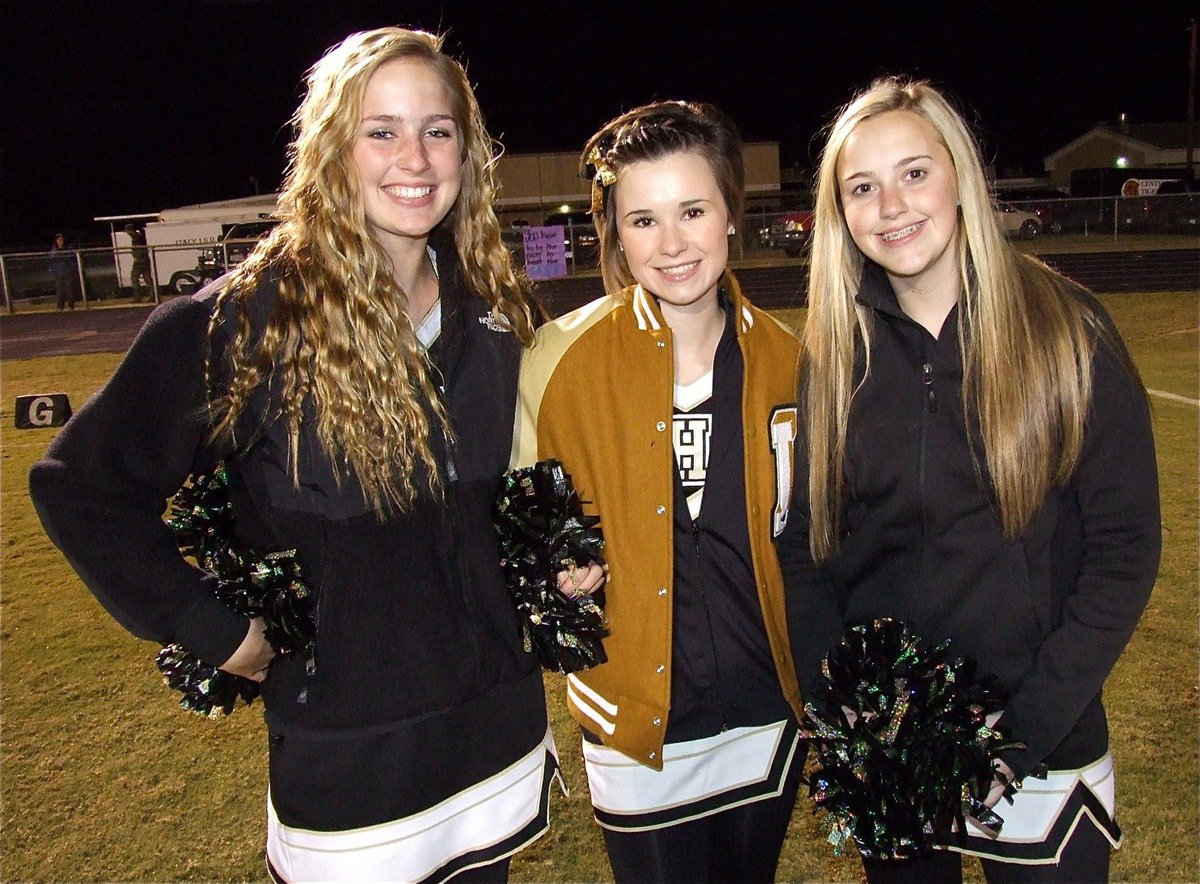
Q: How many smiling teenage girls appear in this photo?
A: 3